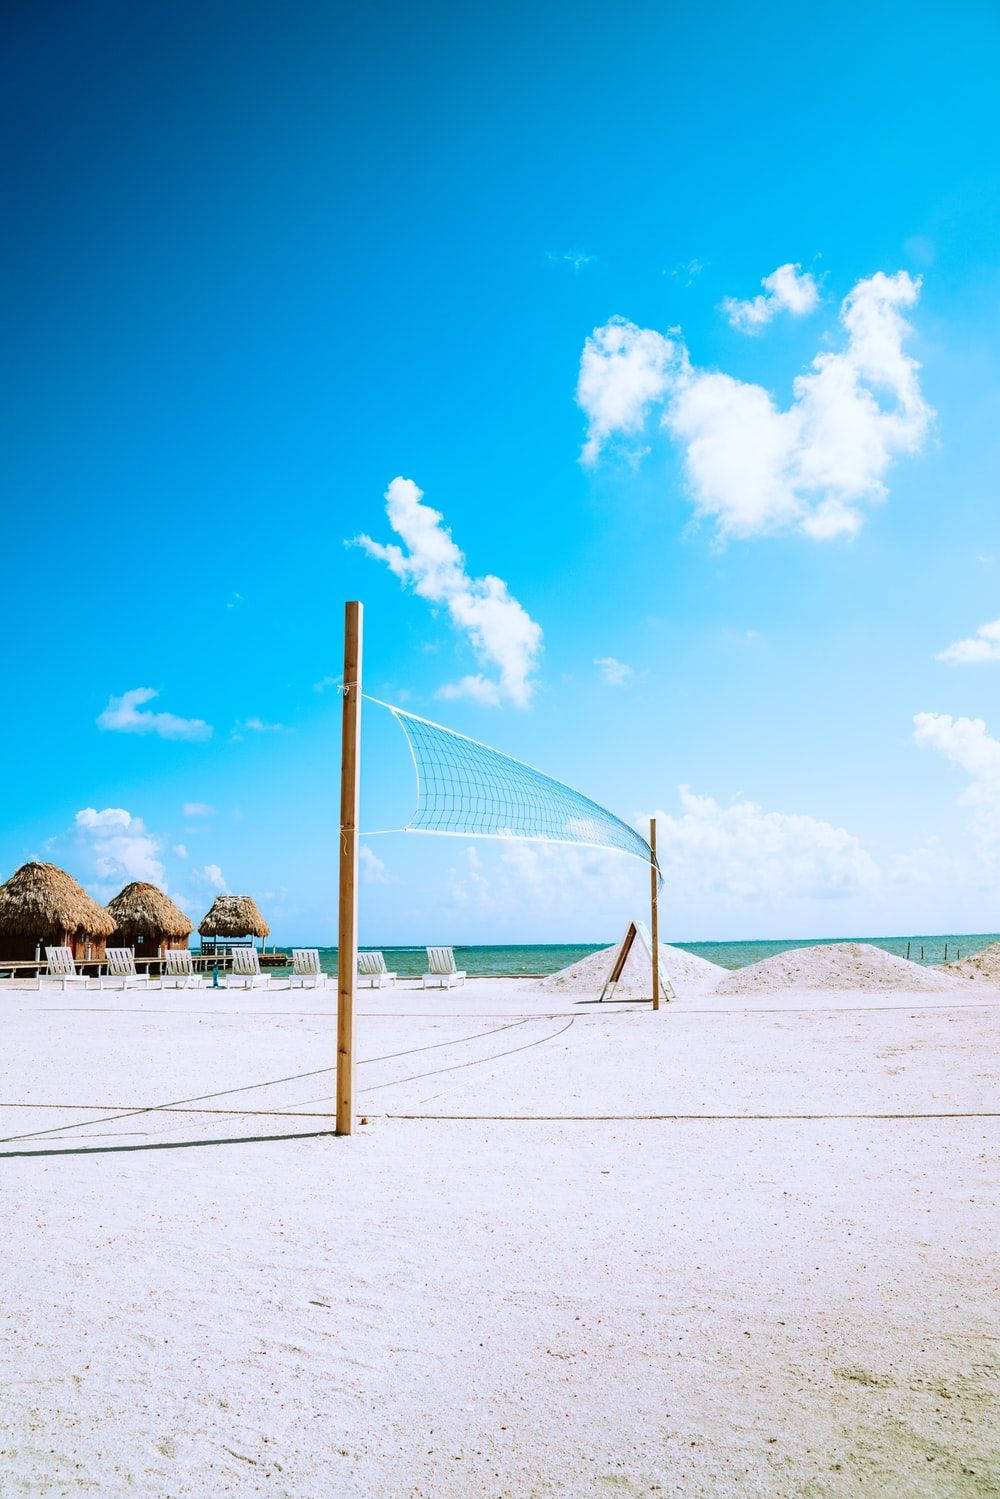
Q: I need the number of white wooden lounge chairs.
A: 7